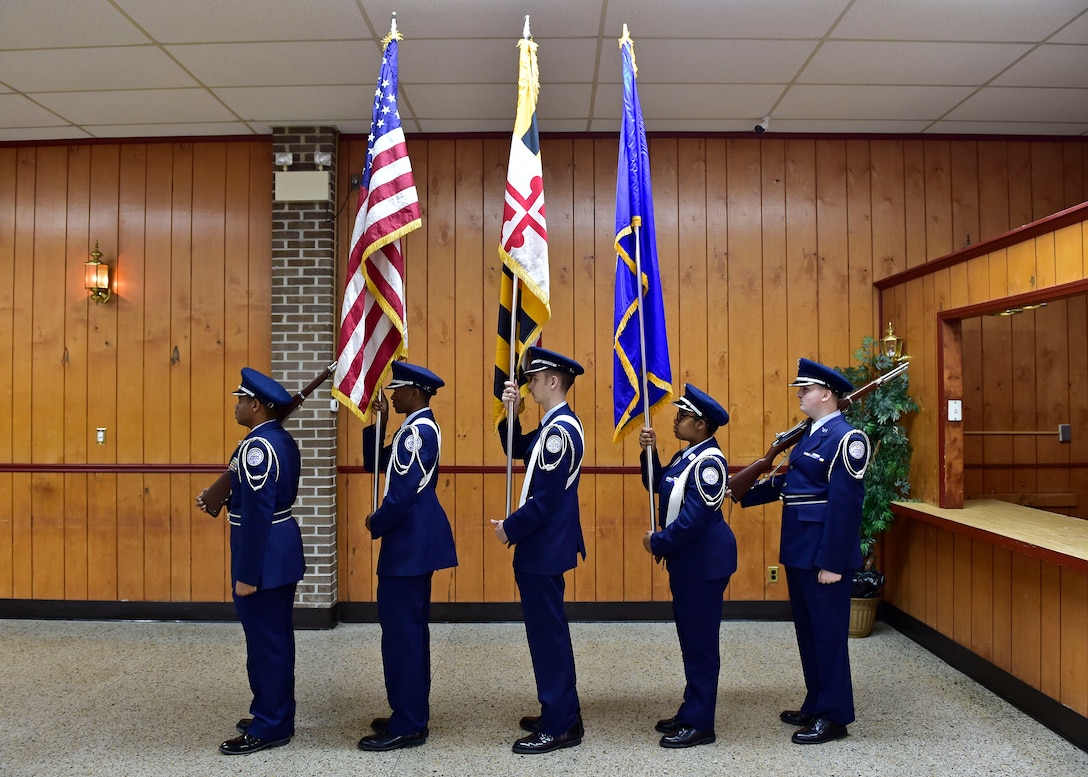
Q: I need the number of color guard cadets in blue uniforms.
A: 5